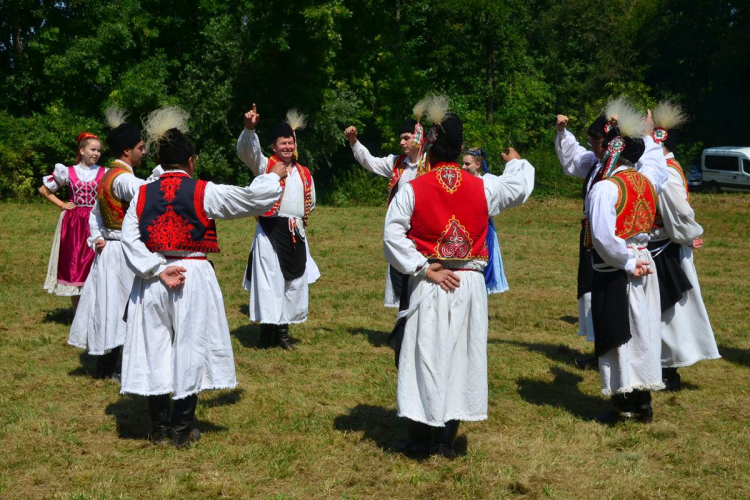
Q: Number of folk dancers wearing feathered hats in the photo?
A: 8